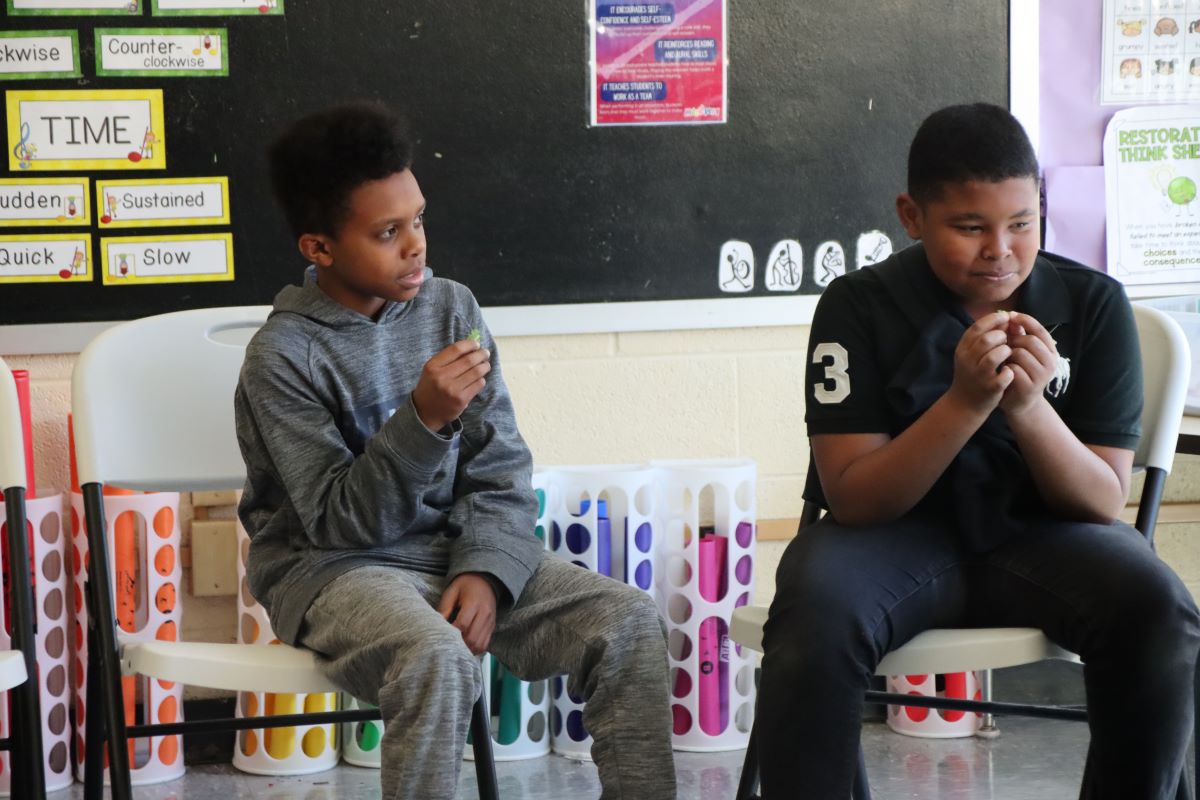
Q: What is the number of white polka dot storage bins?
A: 8